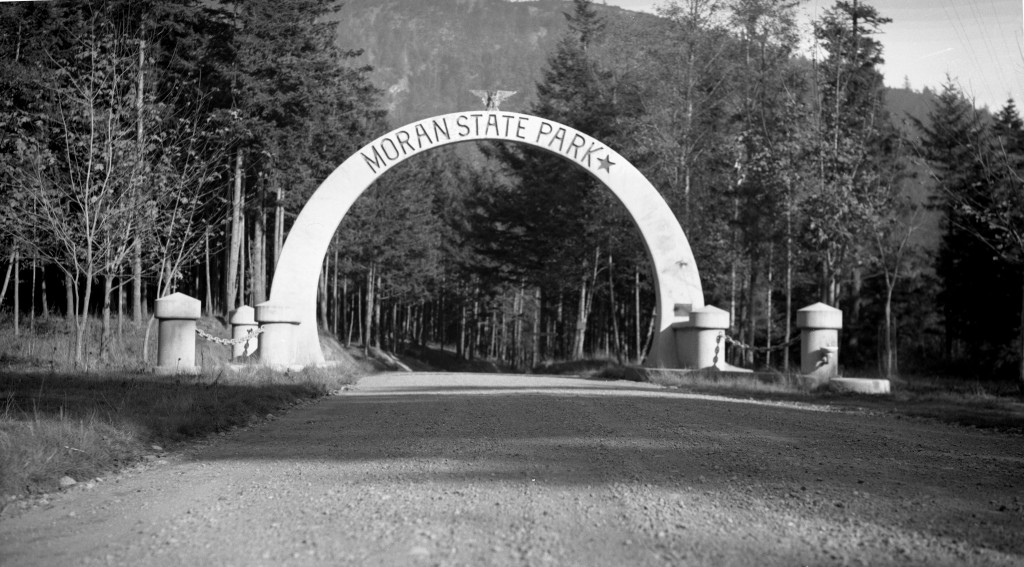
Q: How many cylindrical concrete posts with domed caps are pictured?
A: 5